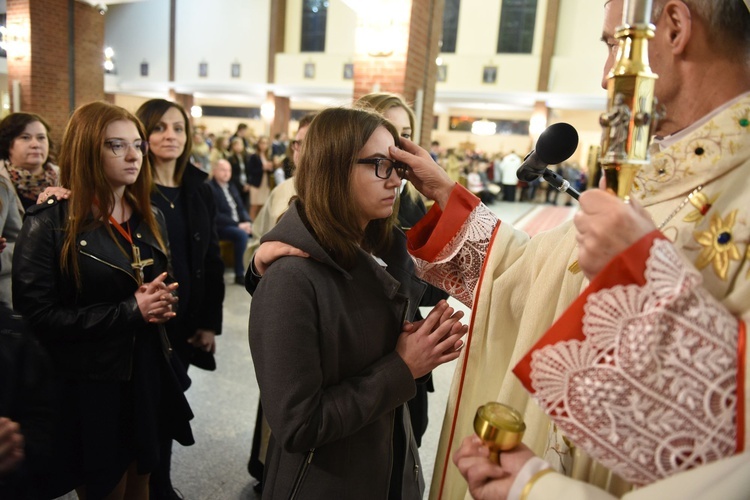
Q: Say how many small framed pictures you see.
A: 7